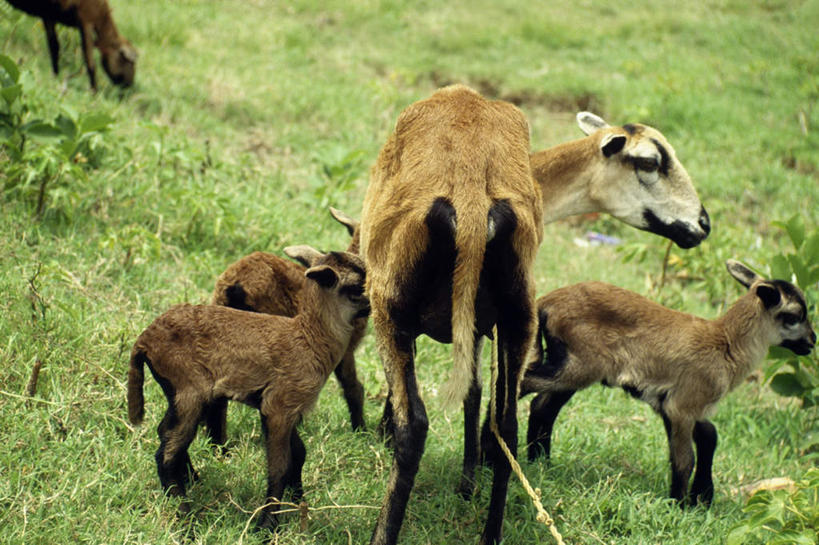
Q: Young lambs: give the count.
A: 3